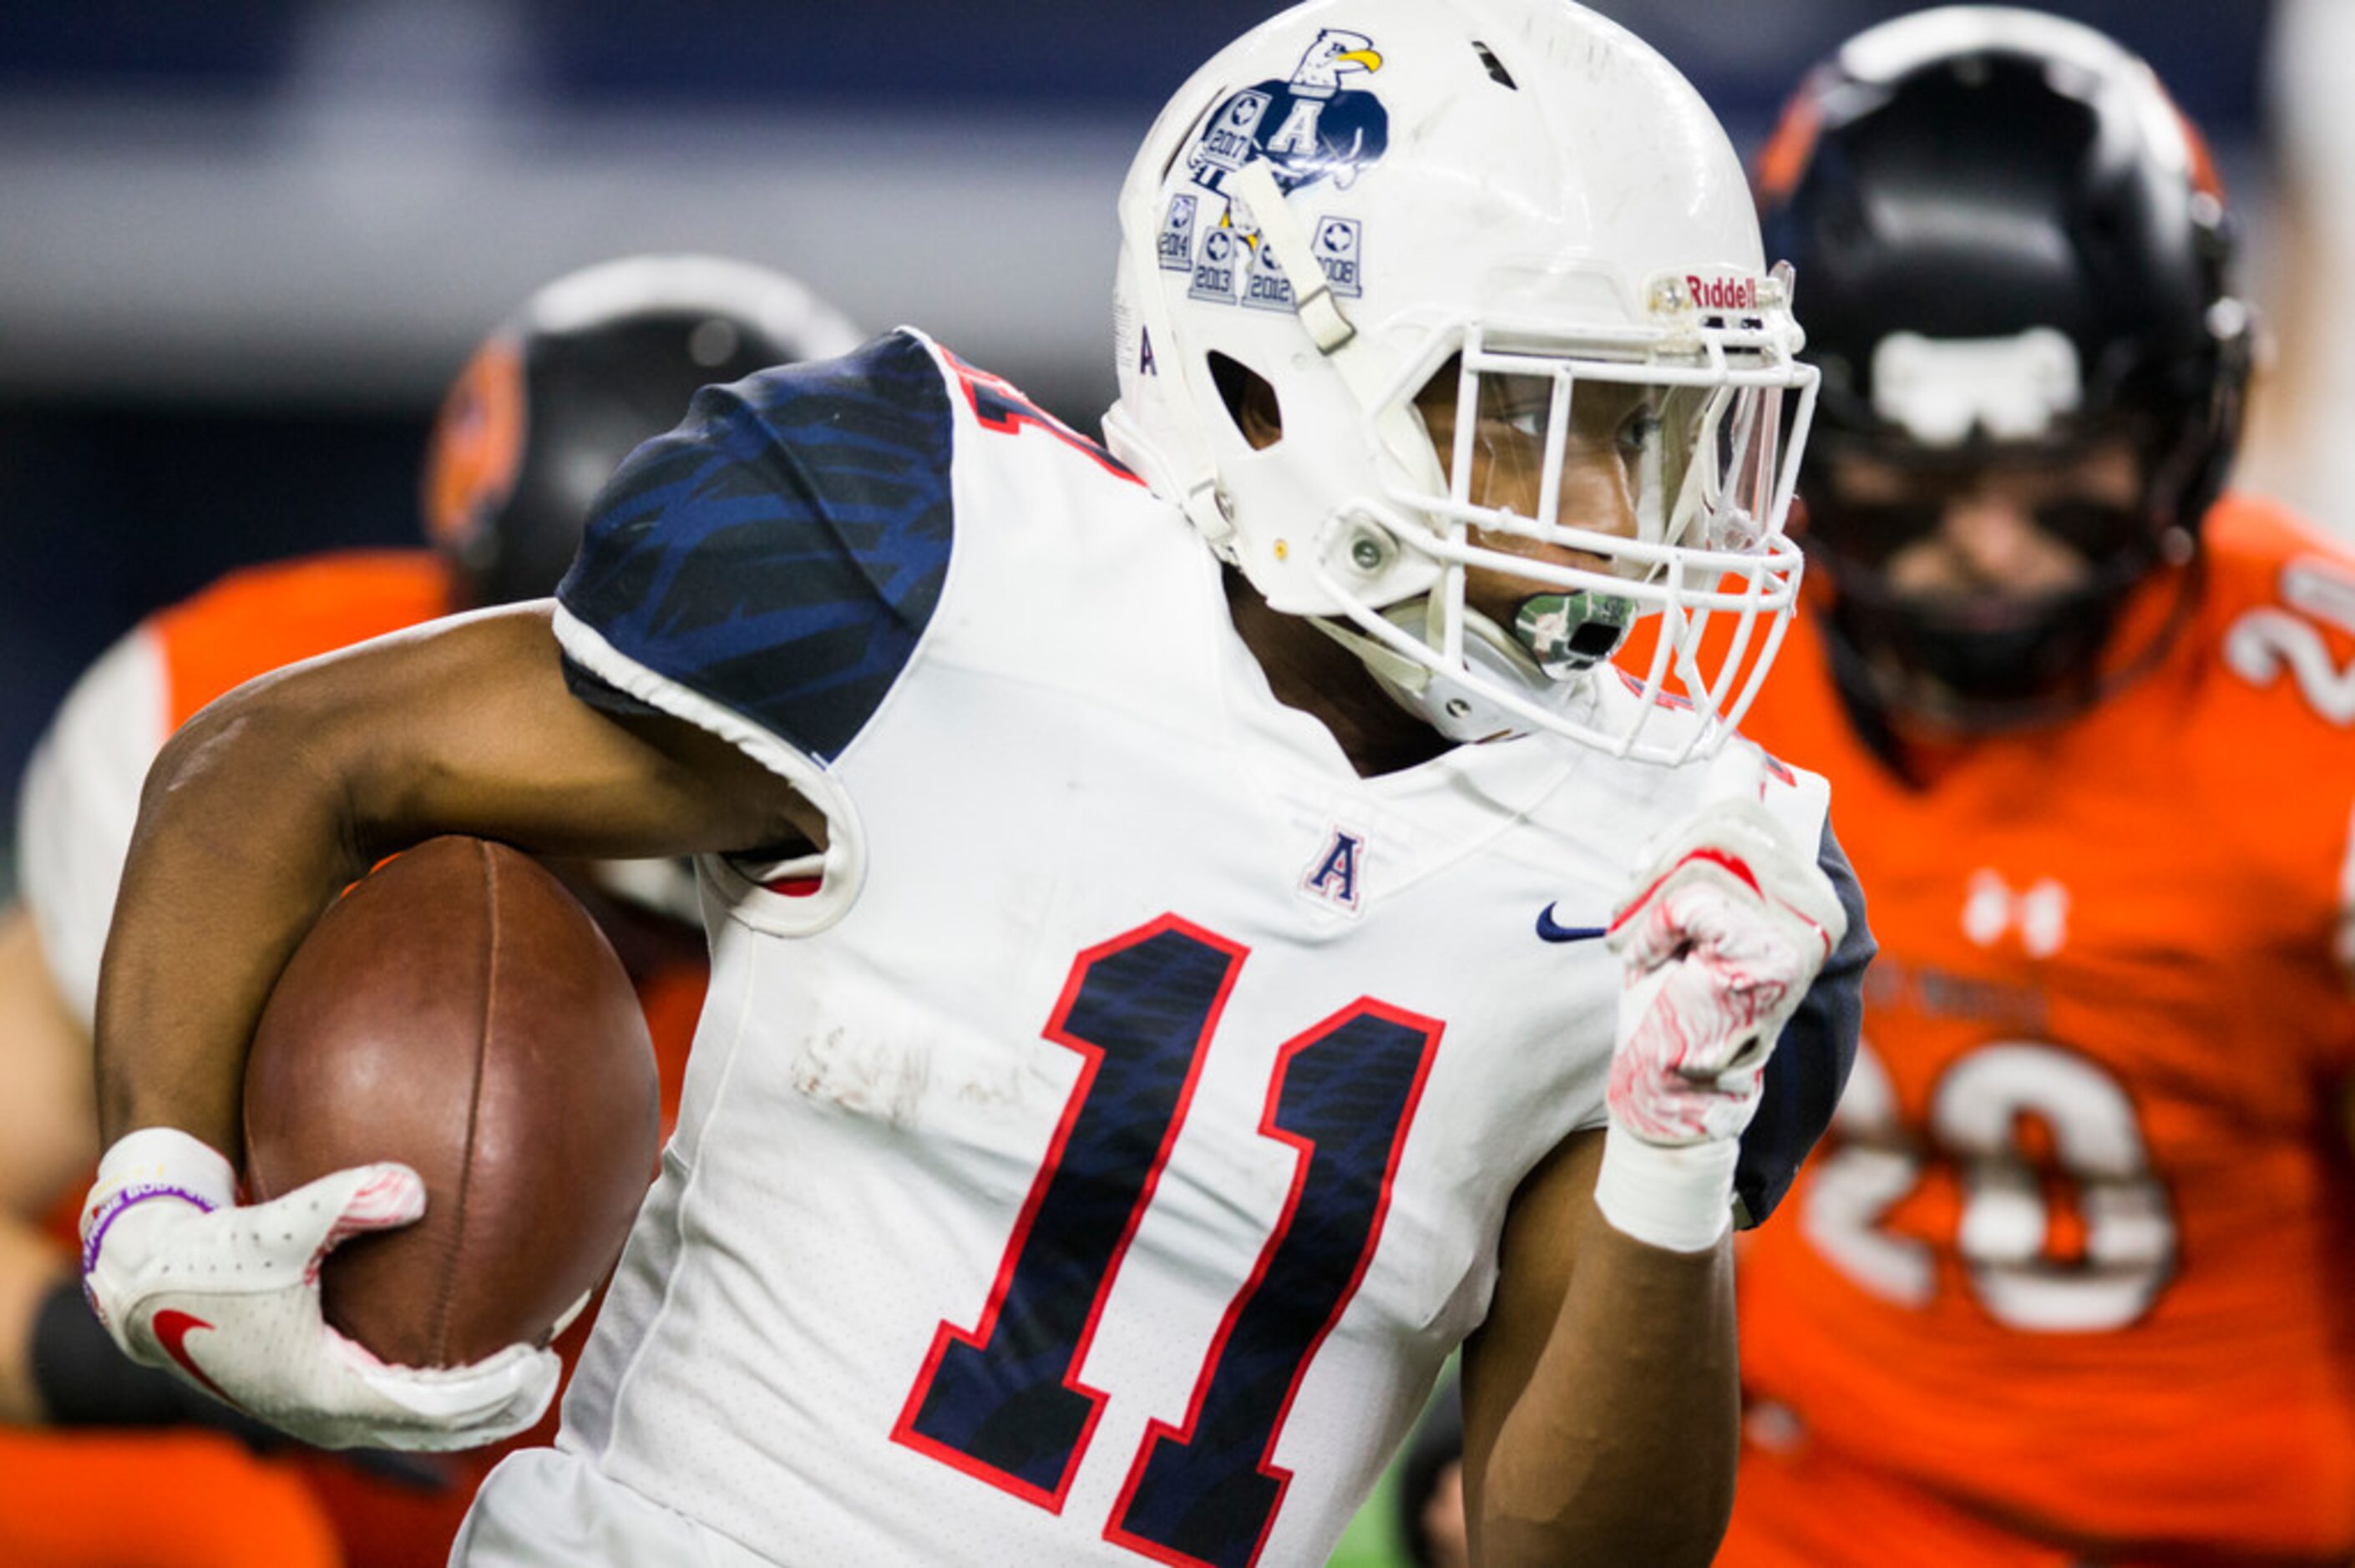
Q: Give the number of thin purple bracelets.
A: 1